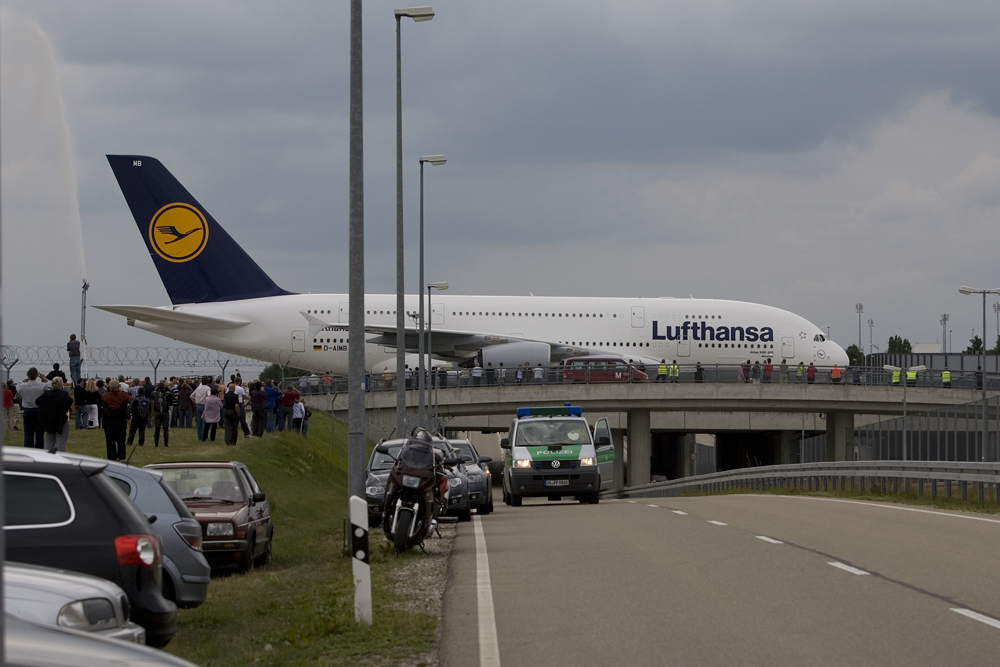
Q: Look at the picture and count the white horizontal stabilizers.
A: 1